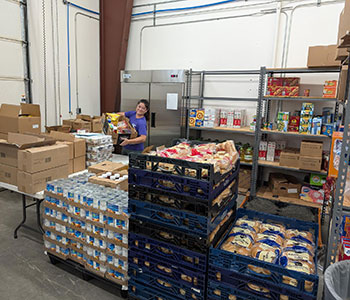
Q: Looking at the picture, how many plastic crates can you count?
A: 12